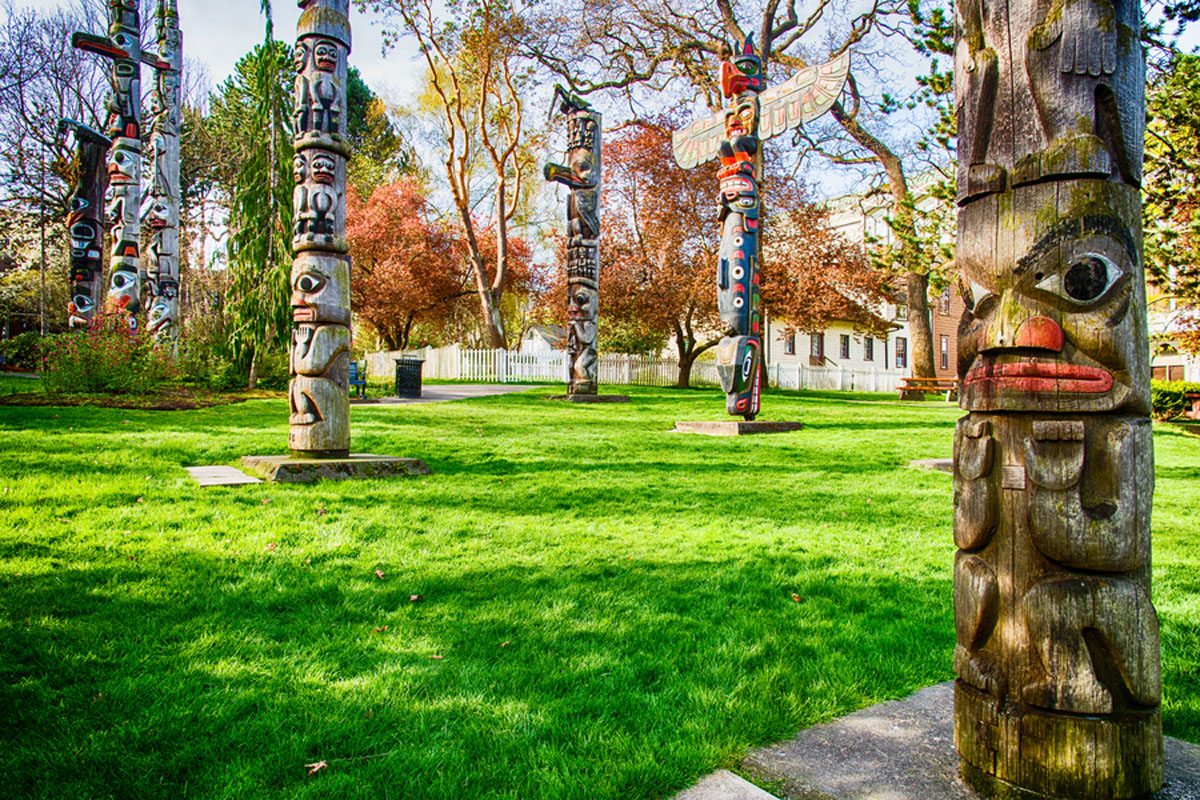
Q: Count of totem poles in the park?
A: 7